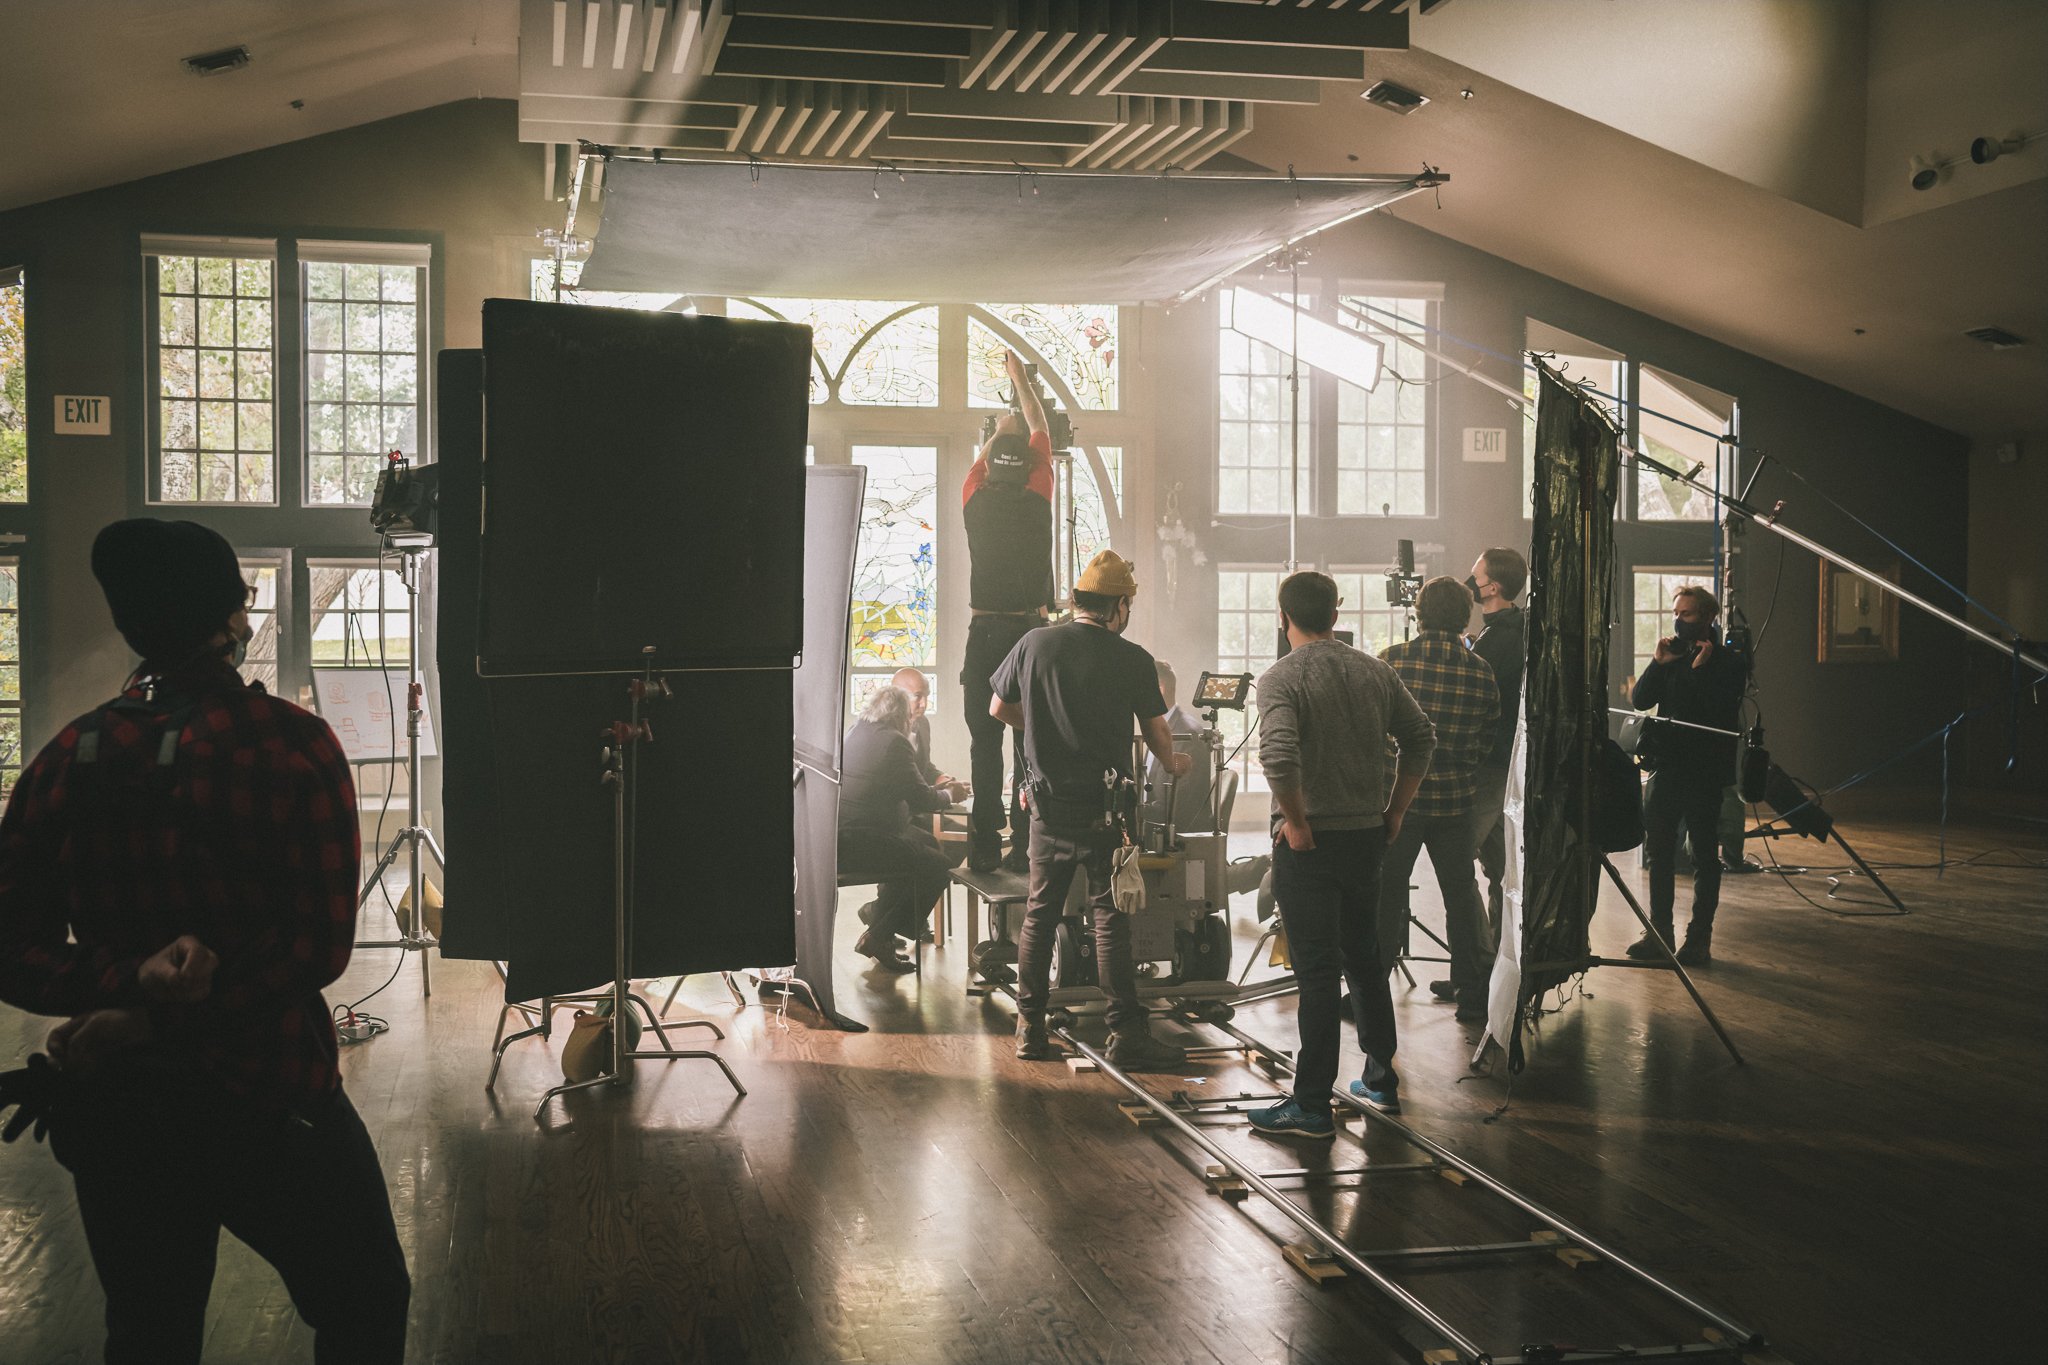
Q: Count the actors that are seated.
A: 3